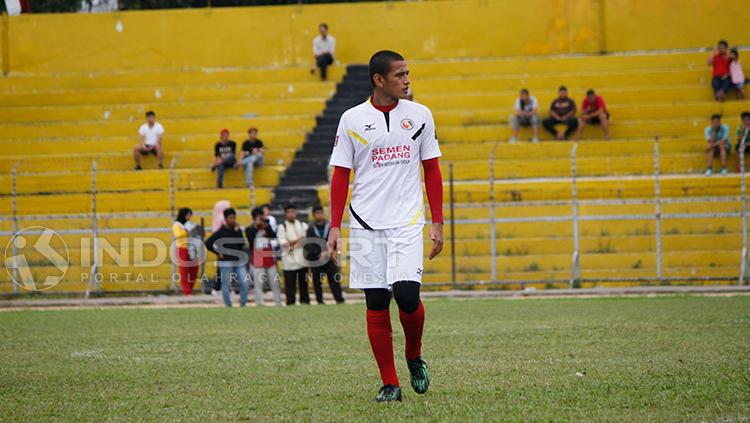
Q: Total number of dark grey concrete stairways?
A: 1